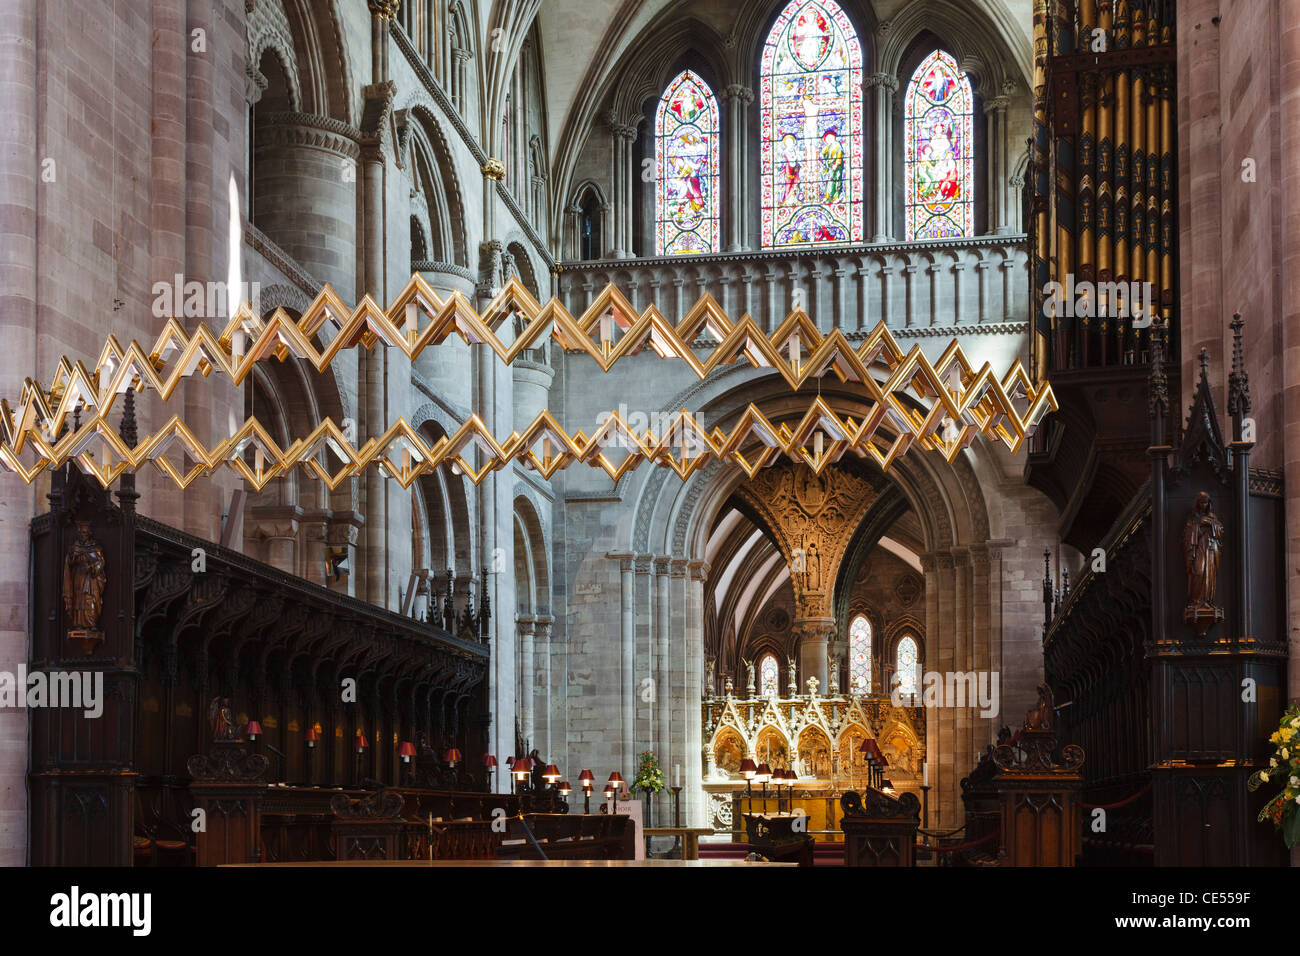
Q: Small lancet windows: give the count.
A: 3